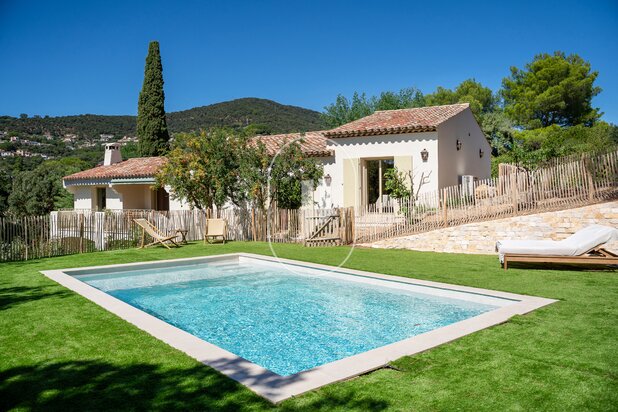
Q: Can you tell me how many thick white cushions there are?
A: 1